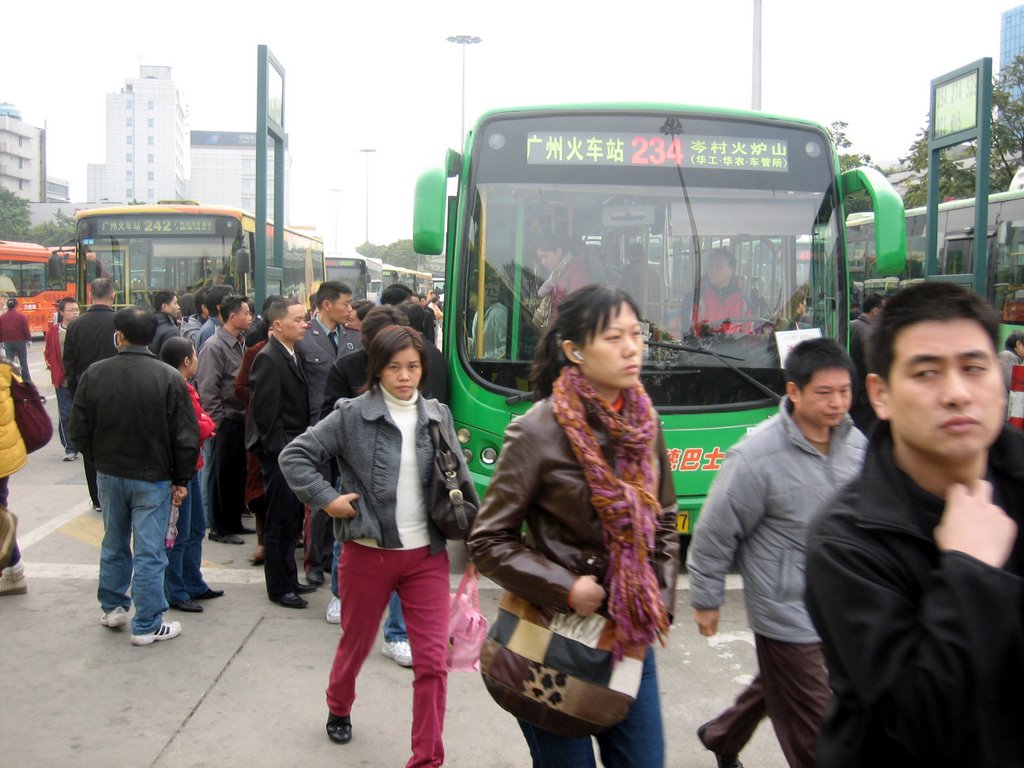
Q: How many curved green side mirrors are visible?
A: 2